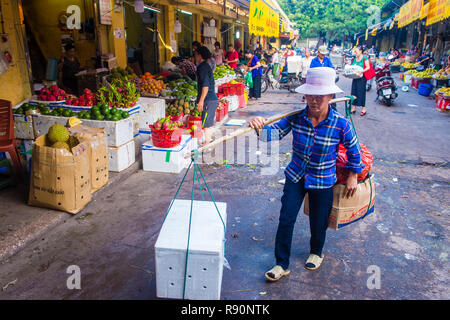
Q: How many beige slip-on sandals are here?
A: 2